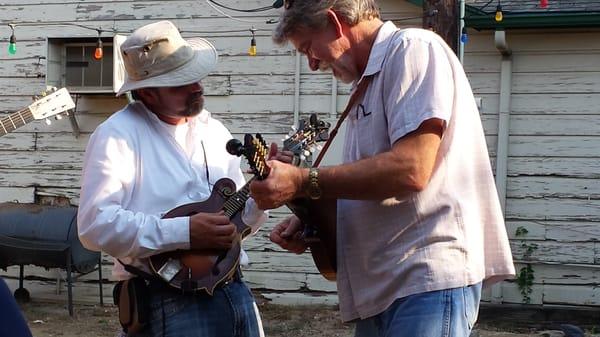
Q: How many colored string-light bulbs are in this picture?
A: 6